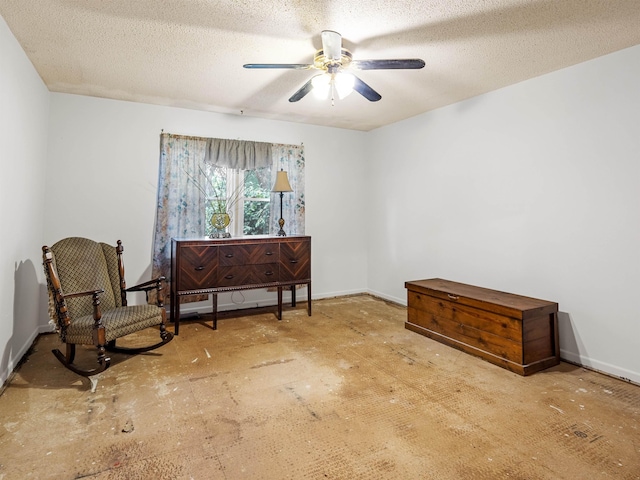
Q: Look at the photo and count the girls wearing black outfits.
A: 0